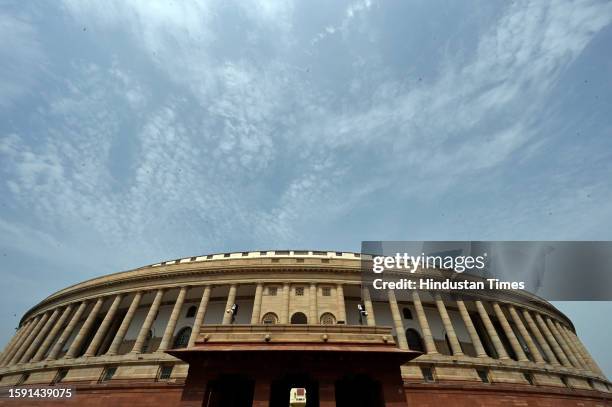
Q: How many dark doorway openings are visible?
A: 3